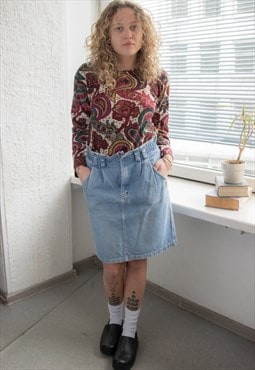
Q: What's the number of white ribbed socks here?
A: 2